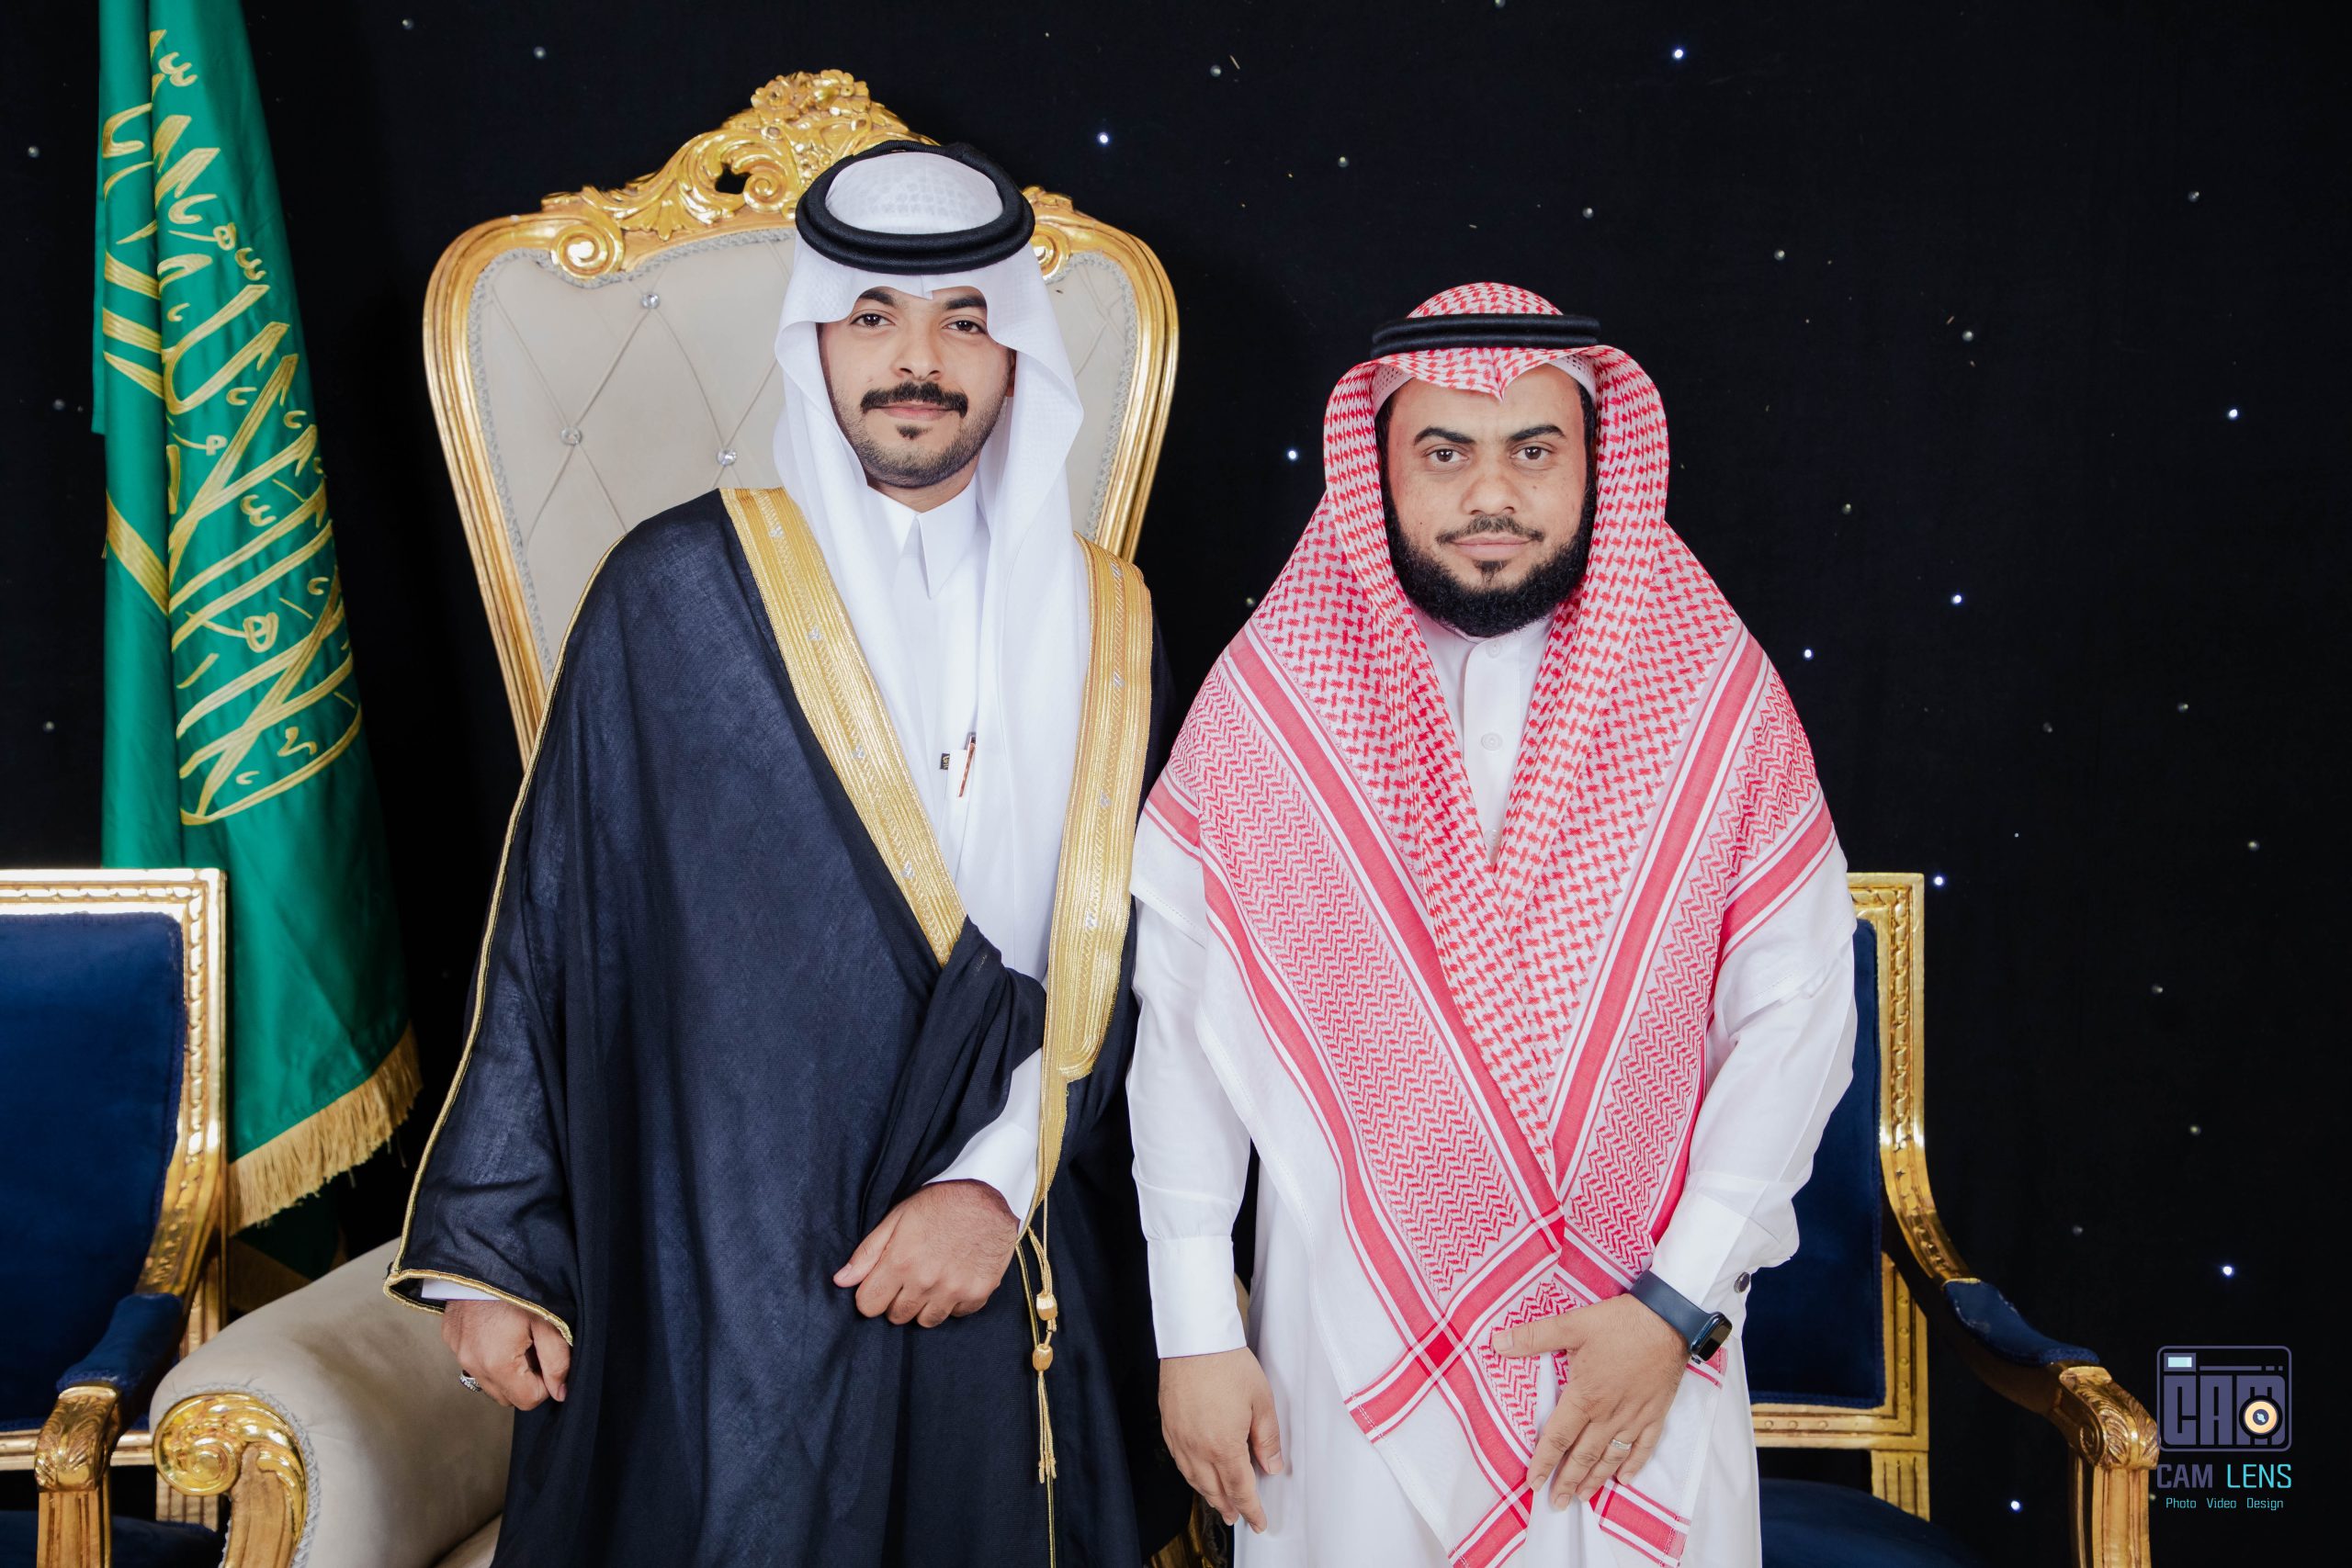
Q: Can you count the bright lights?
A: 9